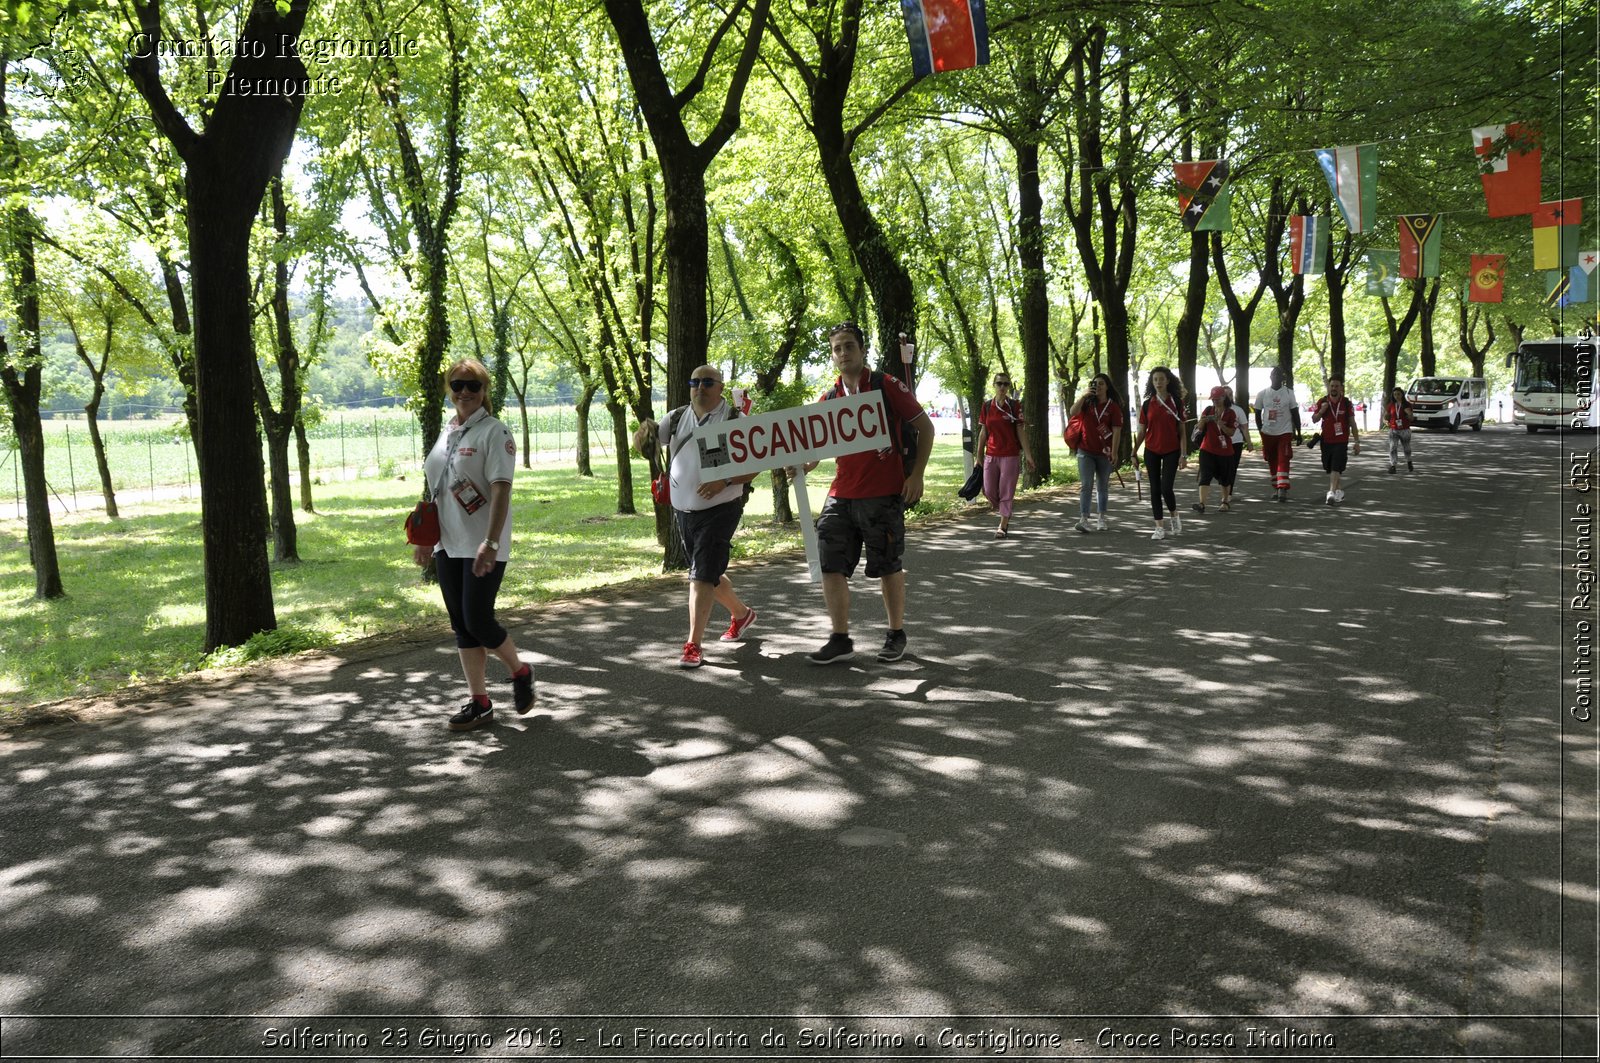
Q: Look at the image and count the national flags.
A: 11